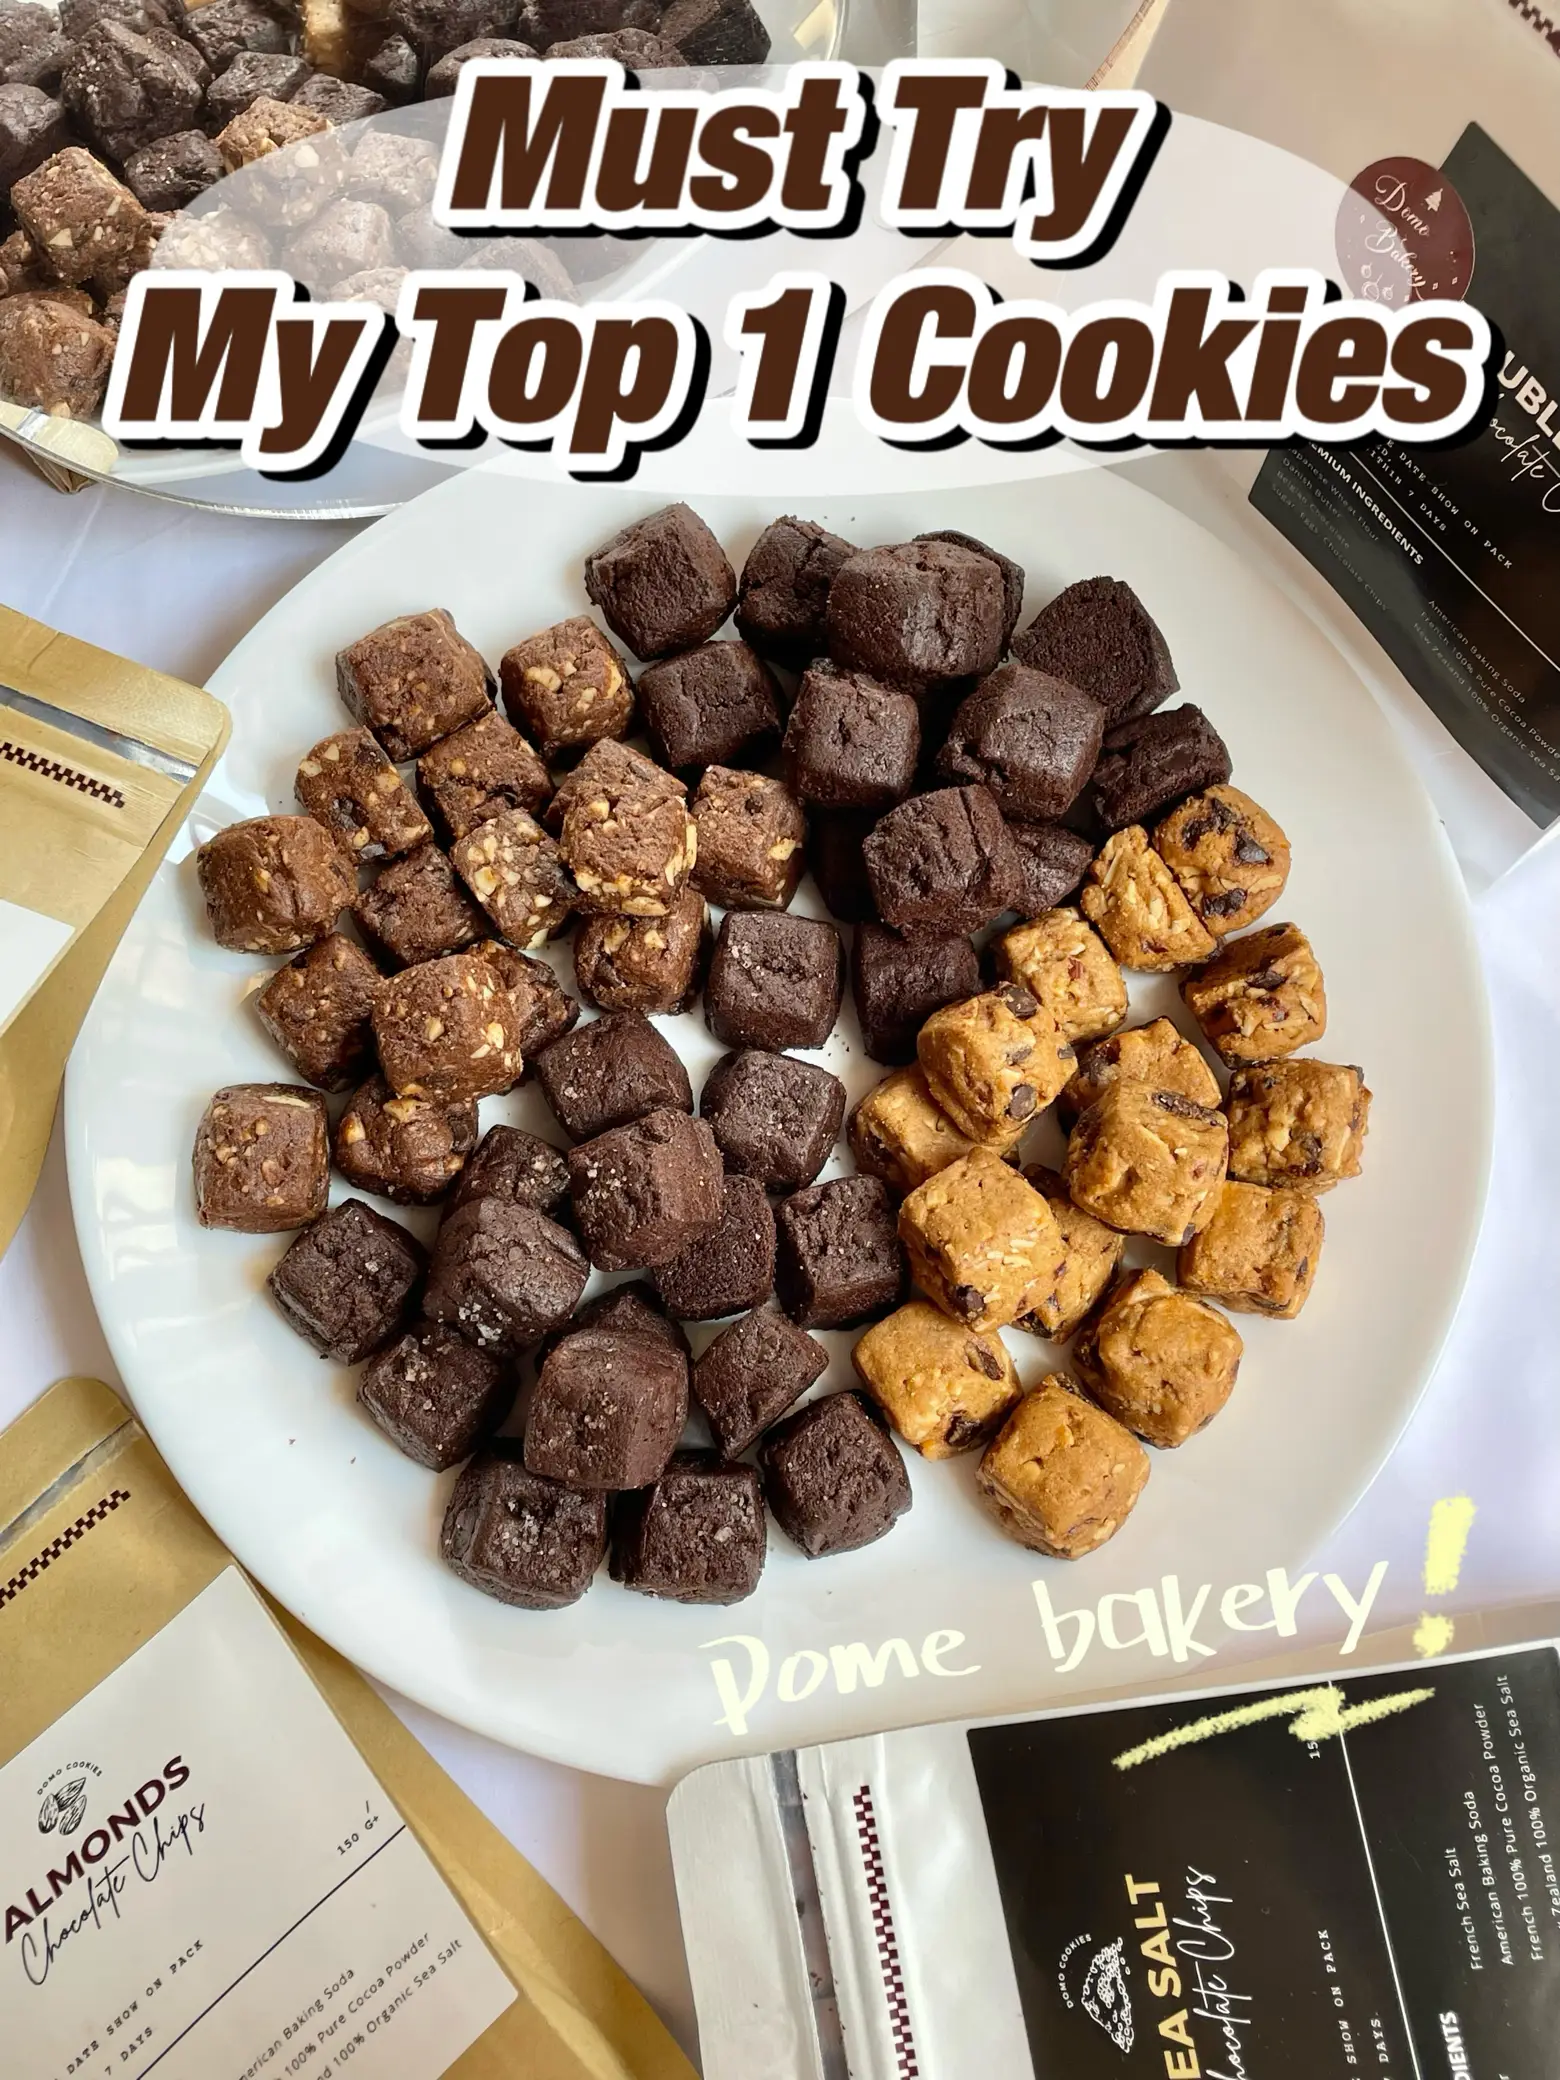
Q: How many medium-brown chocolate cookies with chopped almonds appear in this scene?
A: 15